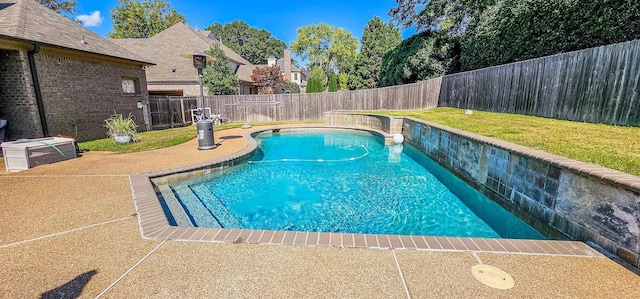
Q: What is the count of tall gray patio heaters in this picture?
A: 1